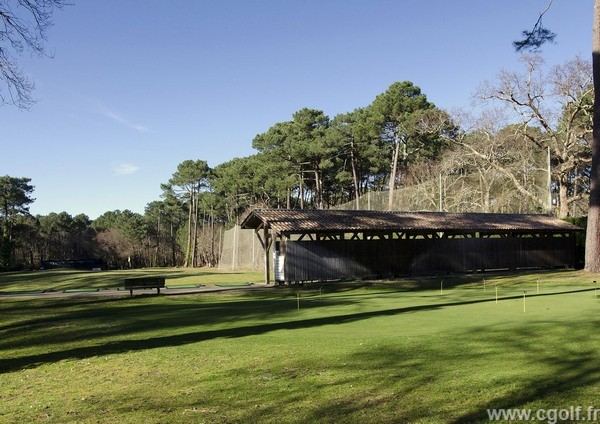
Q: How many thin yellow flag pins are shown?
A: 8